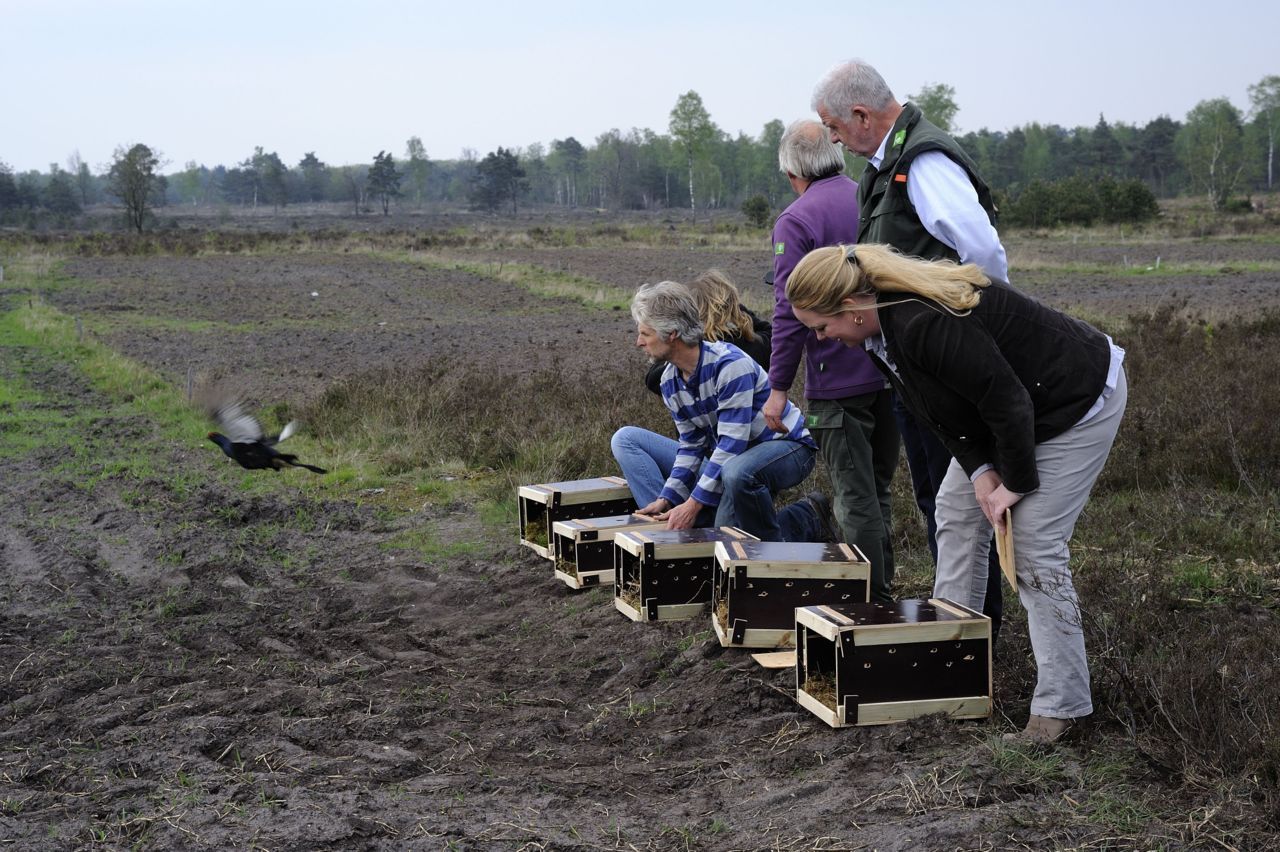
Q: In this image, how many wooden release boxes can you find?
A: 5